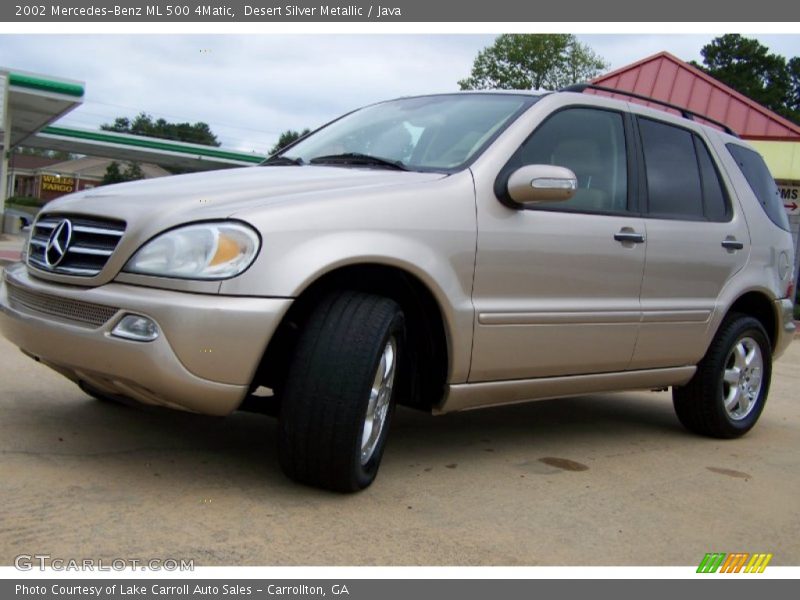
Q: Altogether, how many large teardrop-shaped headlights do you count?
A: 1